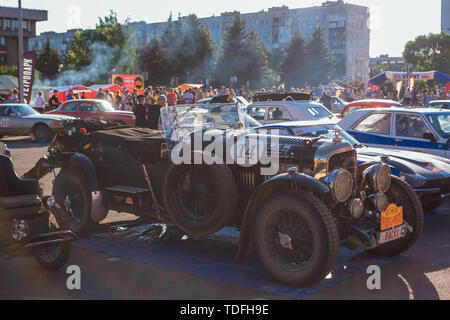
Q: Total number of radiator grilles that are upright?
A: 1